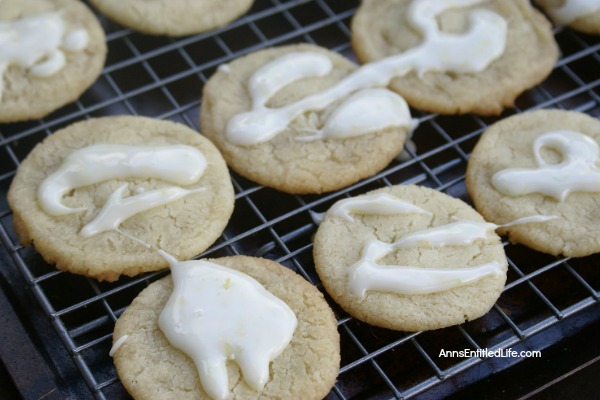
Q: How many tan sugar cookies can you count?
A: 9